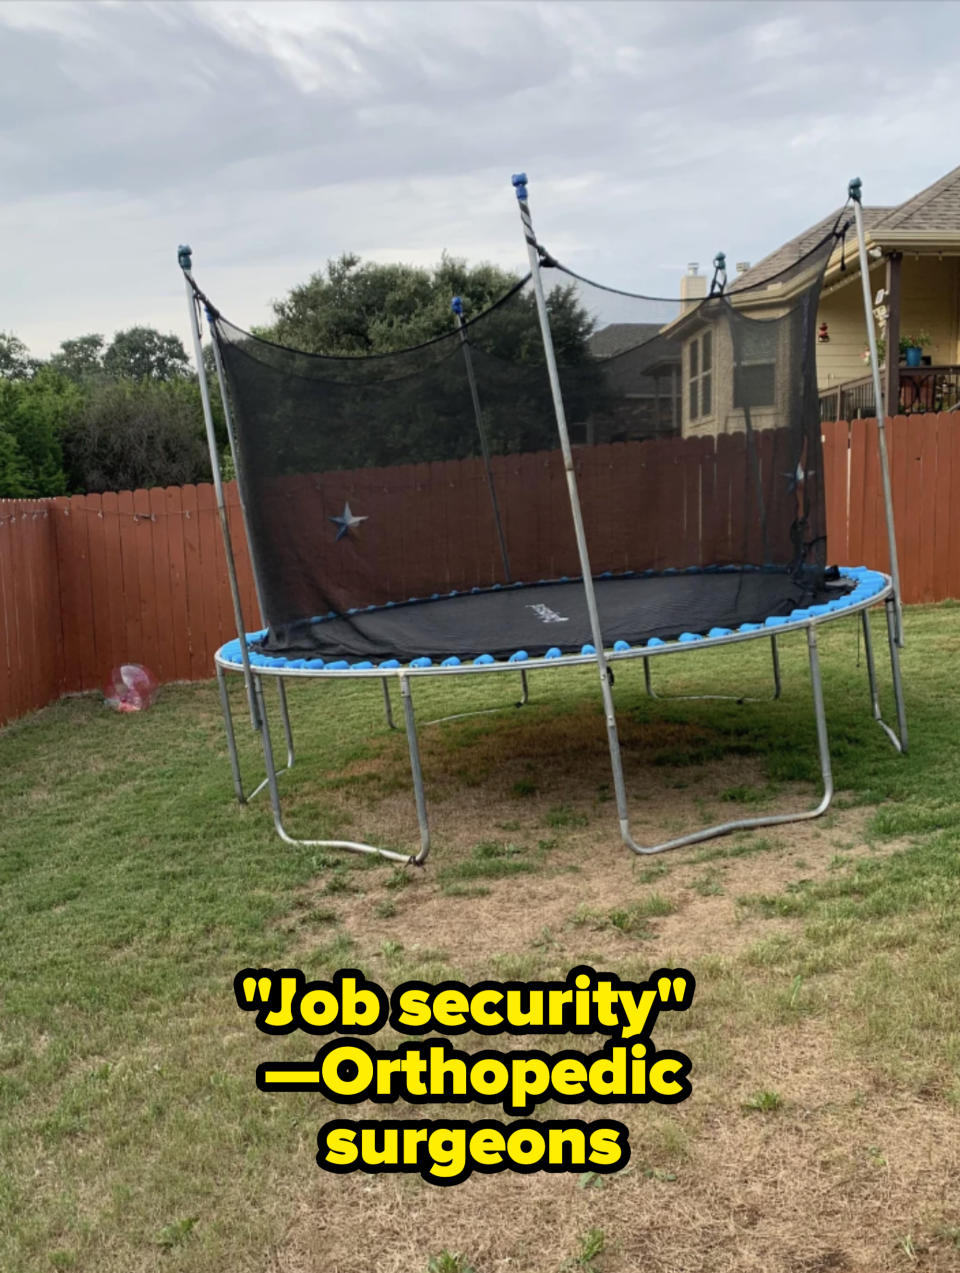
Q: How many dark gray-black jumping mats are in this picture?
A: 1